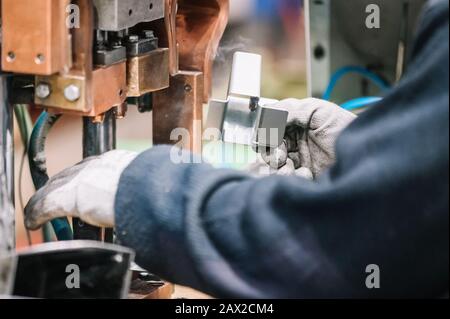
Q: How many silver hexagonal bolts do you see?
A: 2